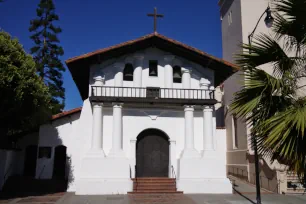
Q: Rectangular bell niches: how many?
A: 1